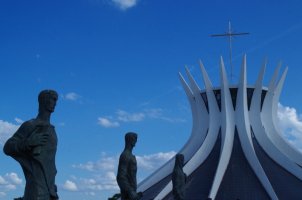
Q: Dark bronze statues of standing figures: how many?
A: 3